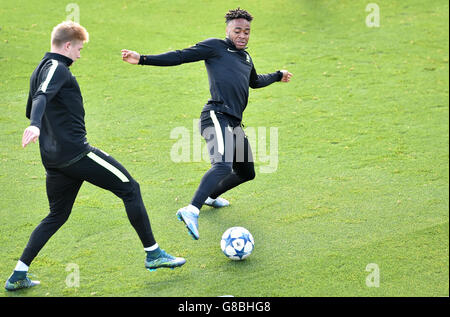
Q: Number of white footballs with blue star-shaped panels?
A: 1